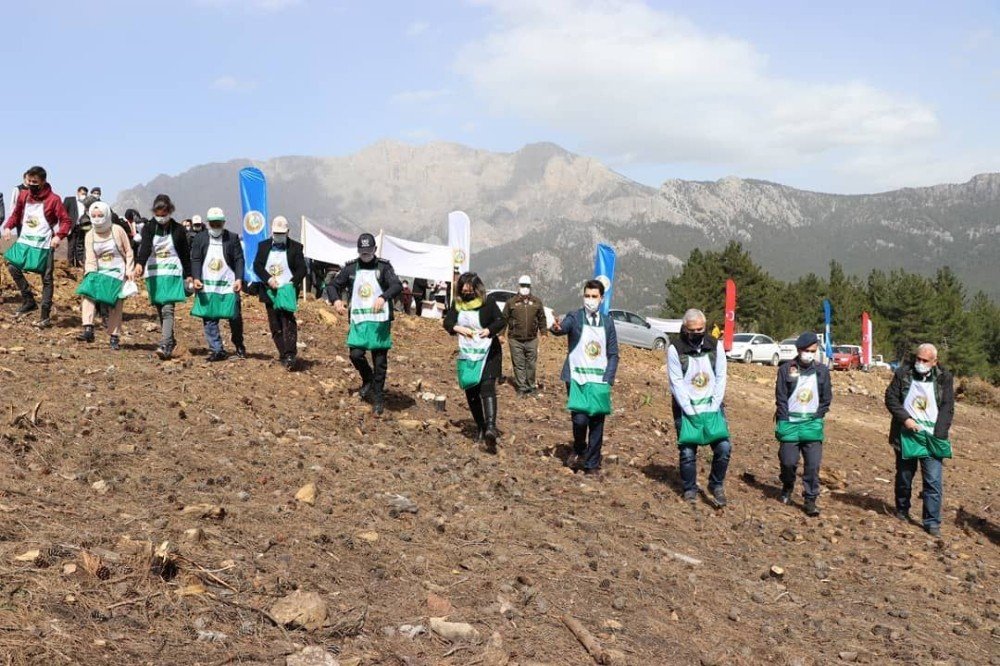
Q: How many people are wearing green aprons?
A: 11